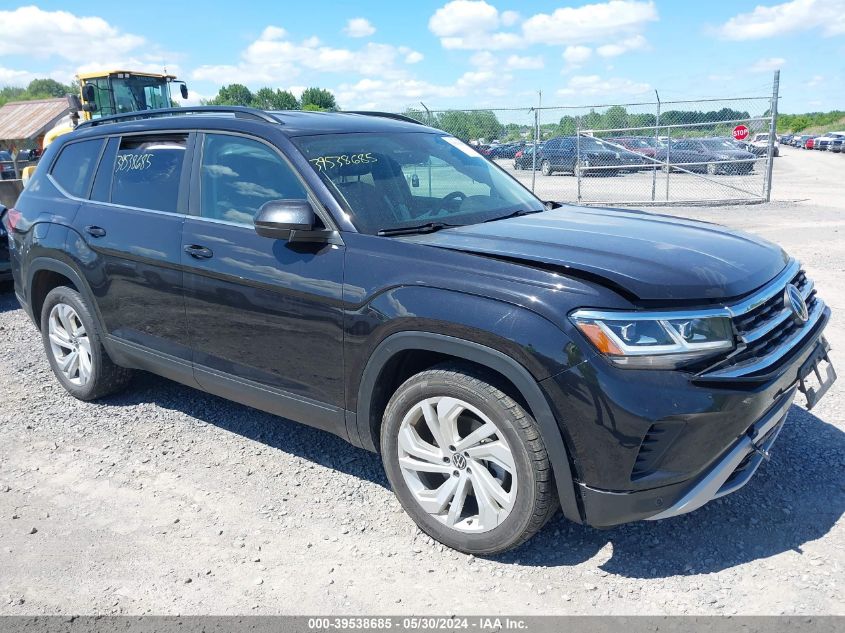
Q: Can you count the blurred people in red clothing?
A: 0